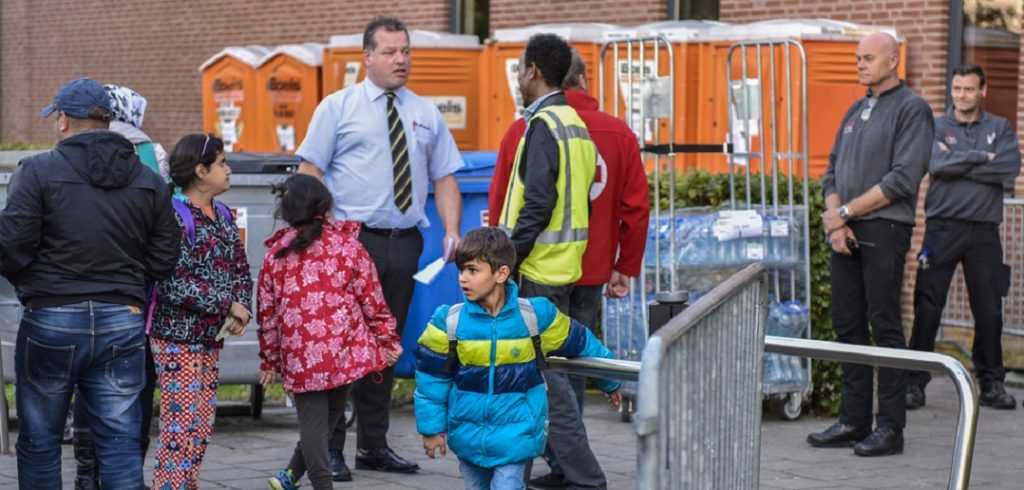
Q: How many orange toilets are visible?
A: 6